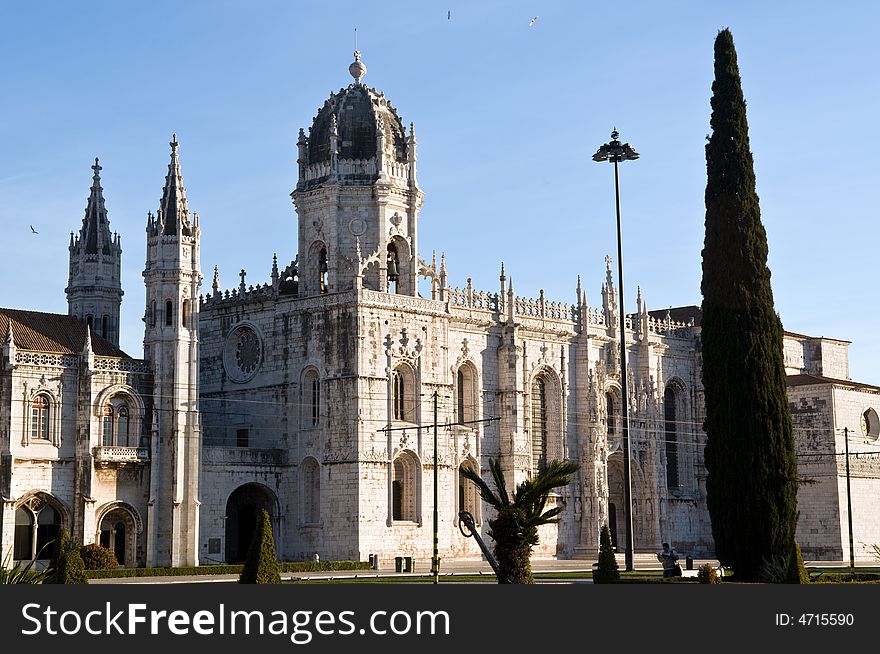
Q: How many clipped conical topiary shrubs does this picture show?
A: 4